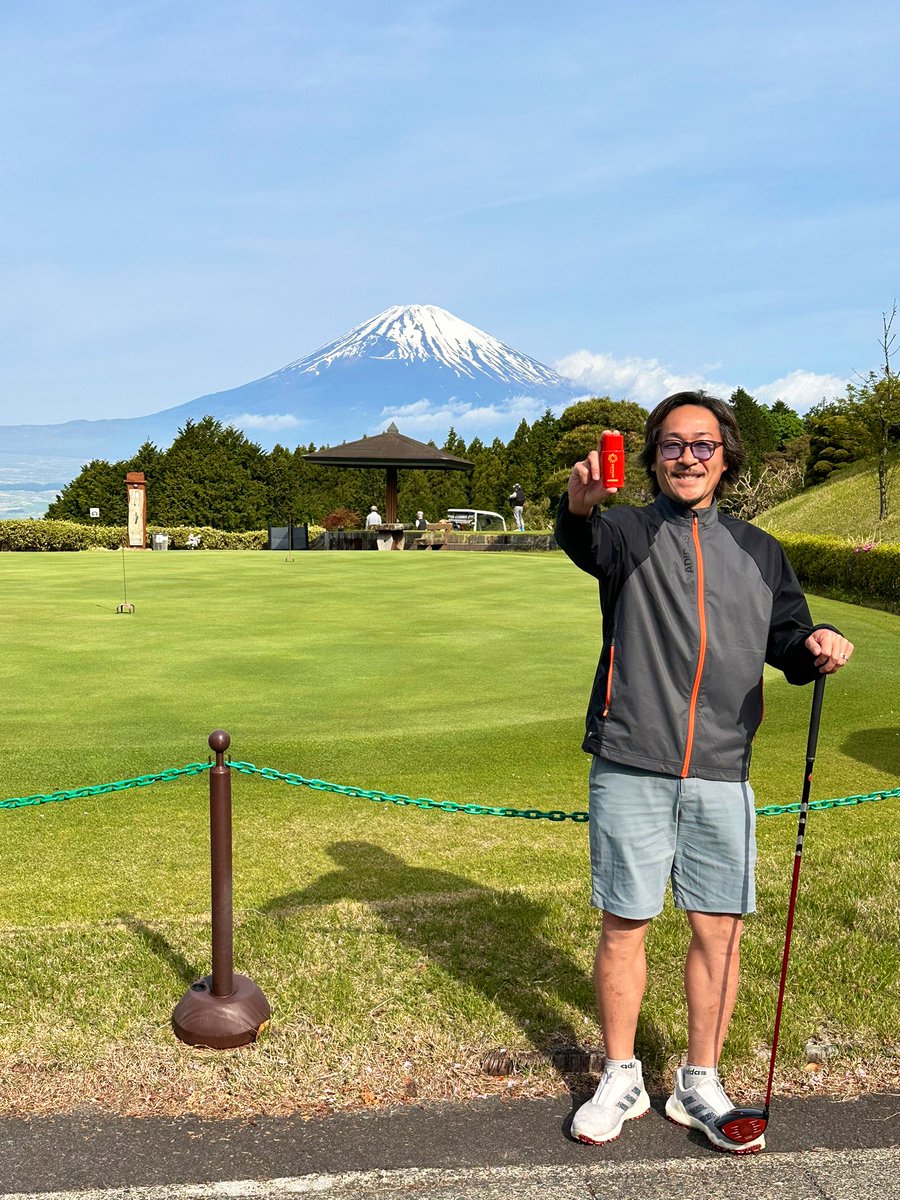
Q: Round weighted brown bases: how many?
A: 1